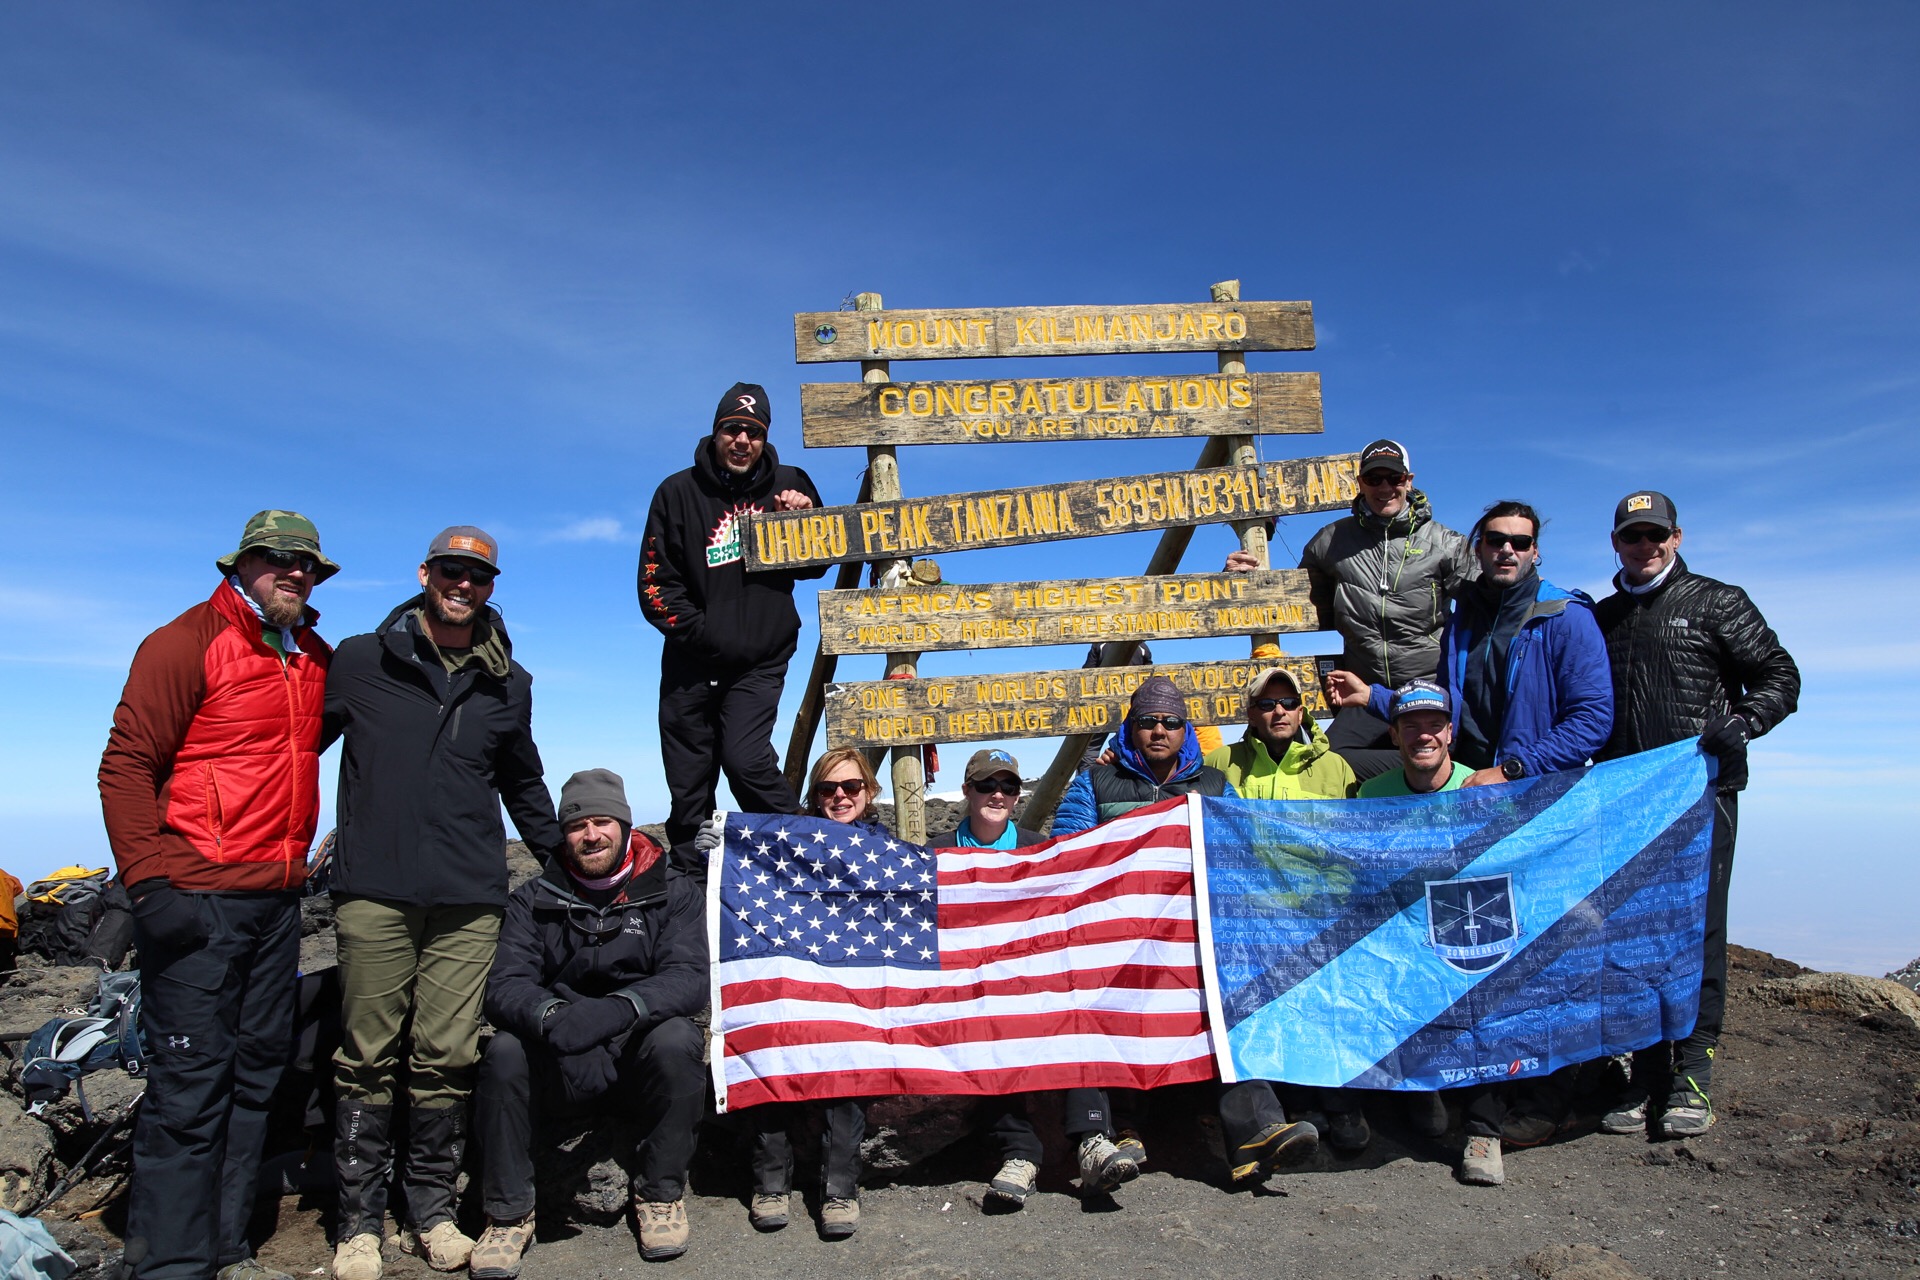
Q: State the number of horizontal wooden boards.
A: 5